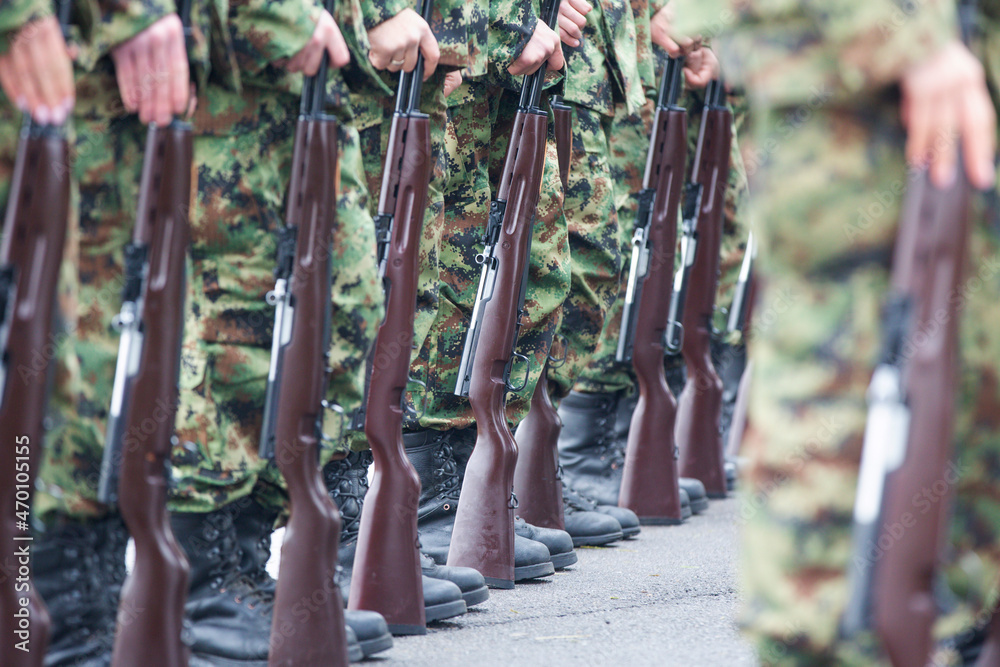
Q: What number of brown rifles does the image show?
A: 10